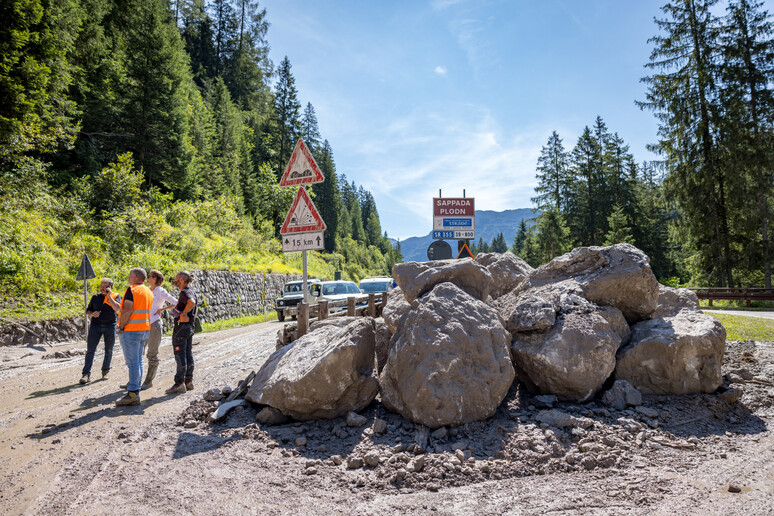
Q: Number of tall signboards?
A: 2